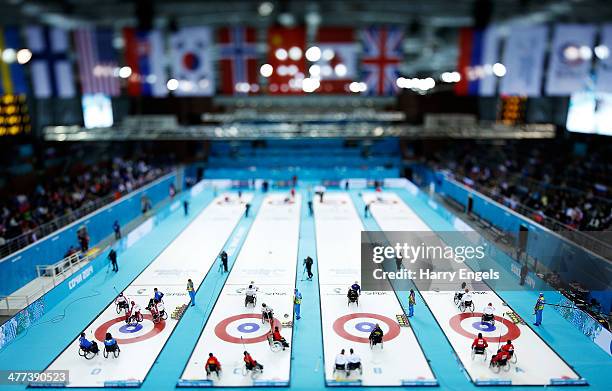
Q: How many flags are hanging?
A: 13